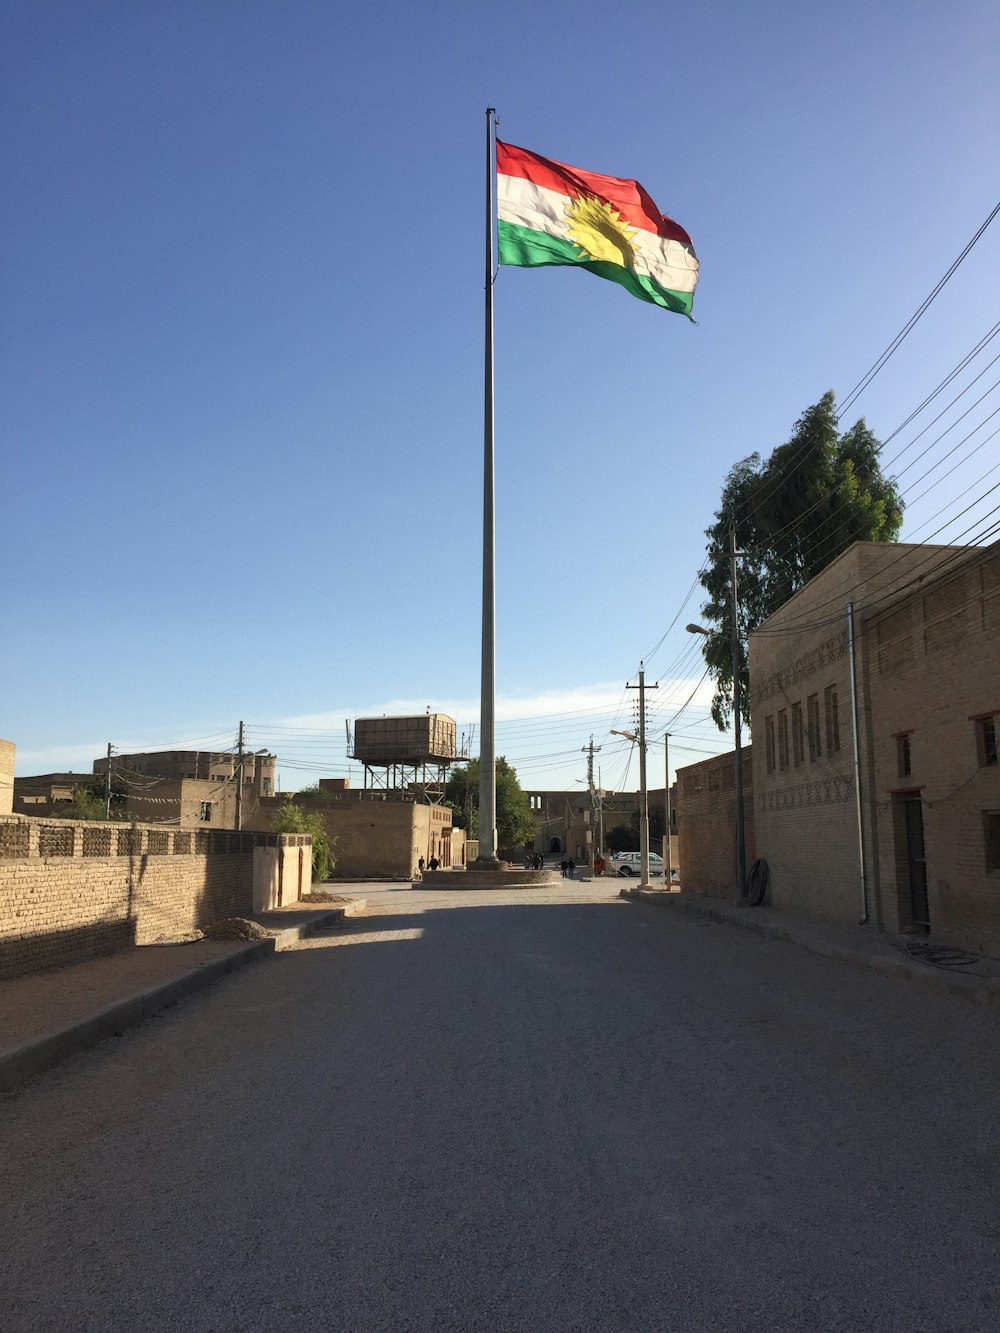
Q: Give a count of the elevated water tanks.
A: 1